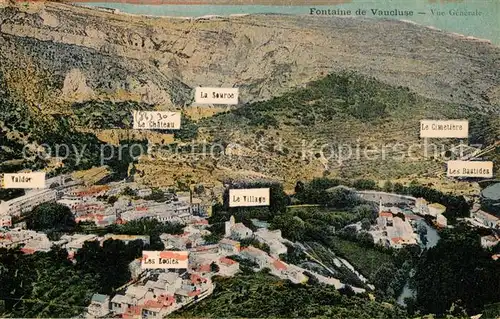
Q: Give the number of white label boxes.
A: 7